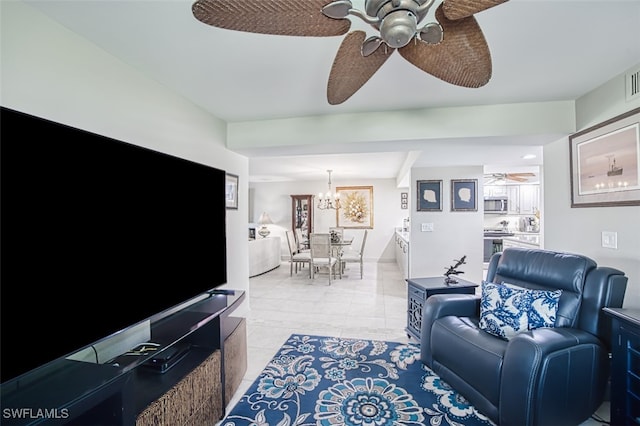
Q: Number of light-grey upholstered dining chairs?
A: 5